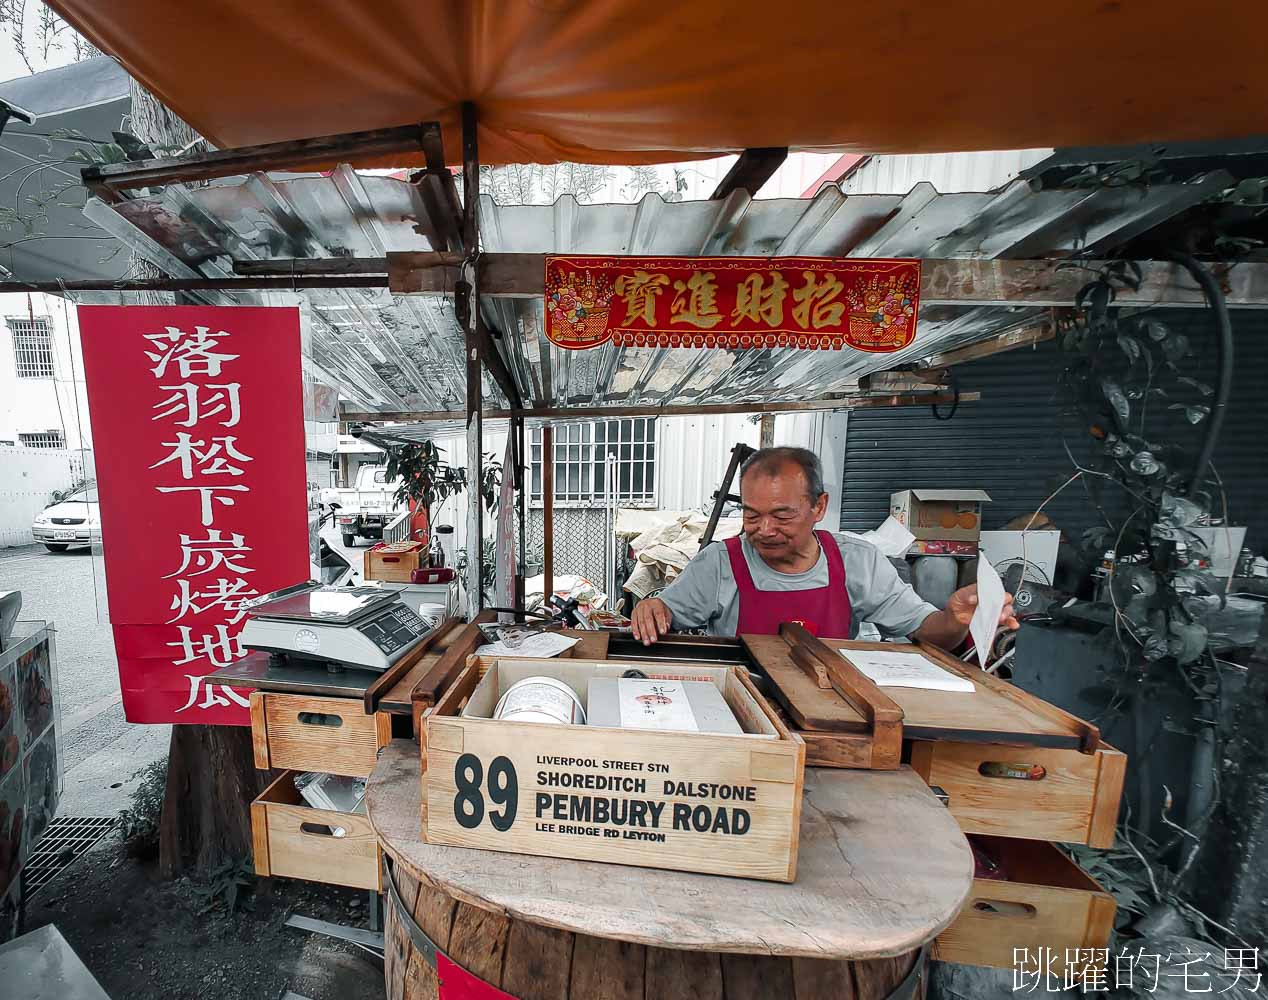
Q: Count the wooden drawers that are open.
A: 2